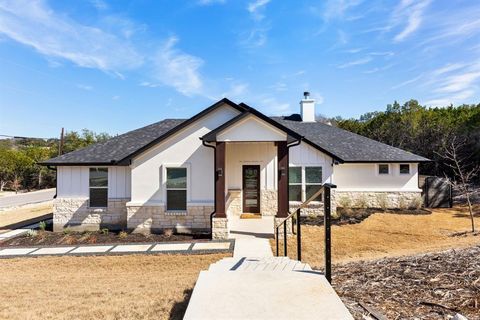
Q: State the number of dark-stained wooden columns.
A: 2